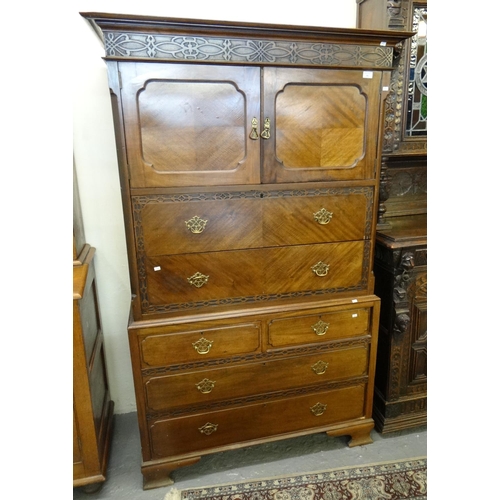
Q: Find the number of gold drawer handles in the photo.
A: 10